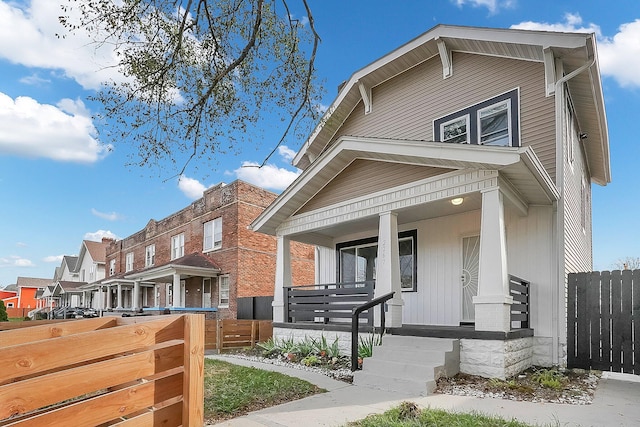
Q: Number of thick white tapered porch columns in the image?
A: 3